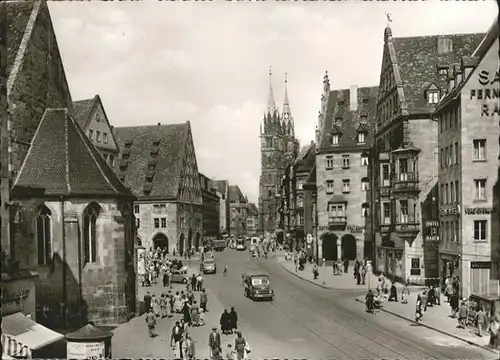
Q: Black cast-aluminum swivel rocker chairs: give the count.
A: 0